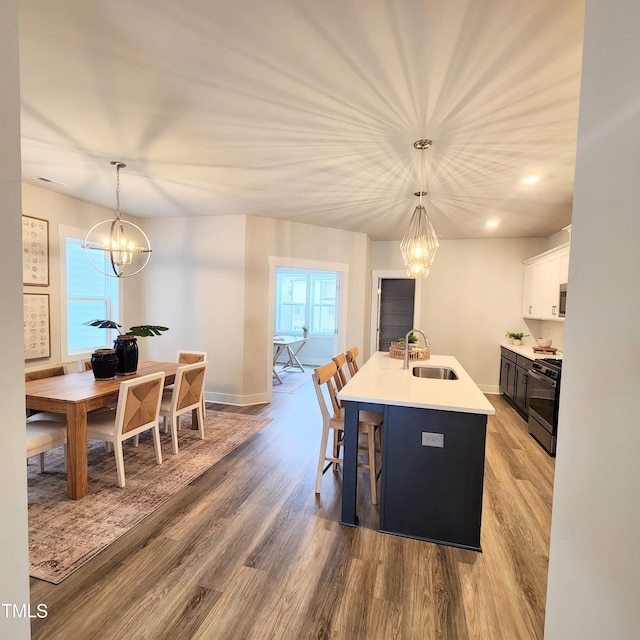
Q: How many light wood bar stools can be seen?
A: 3